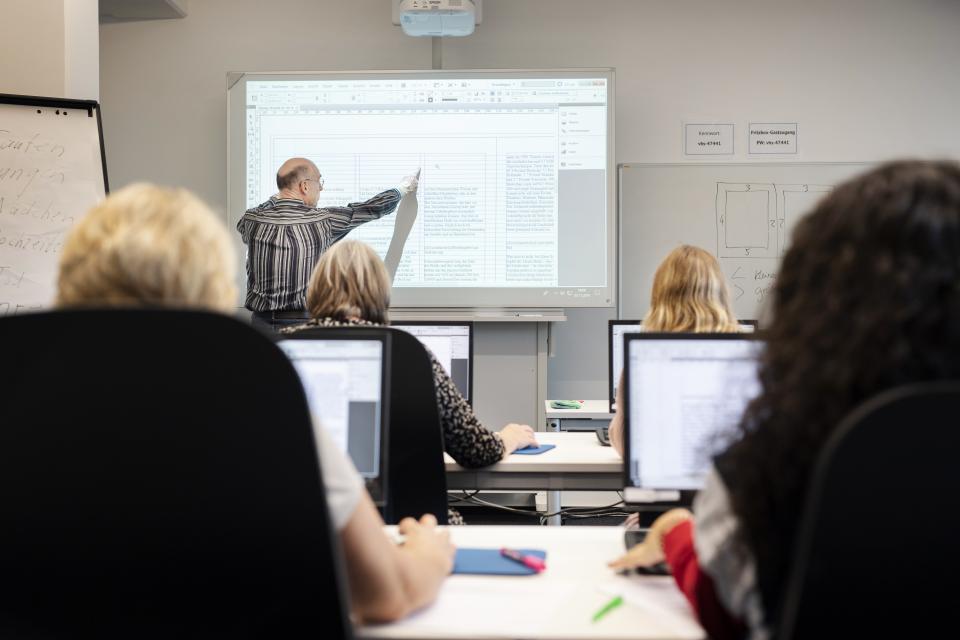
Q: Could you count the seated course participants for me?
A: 4